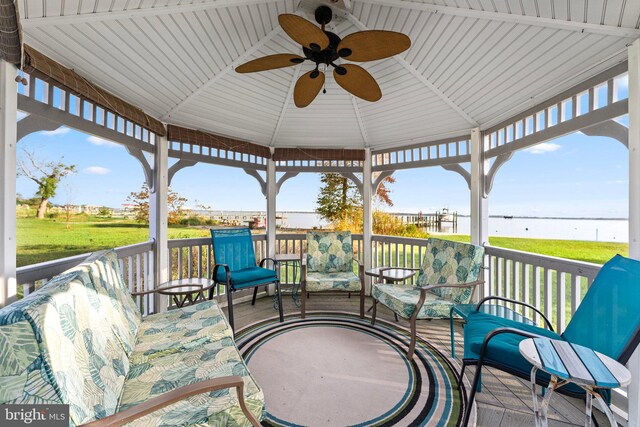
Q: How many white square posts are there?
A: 6